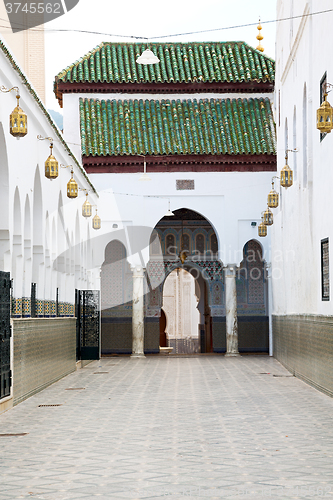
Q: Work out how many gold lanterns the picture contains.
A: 10